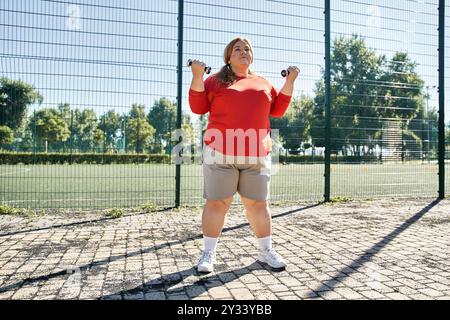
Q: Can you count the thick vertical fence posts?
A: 3